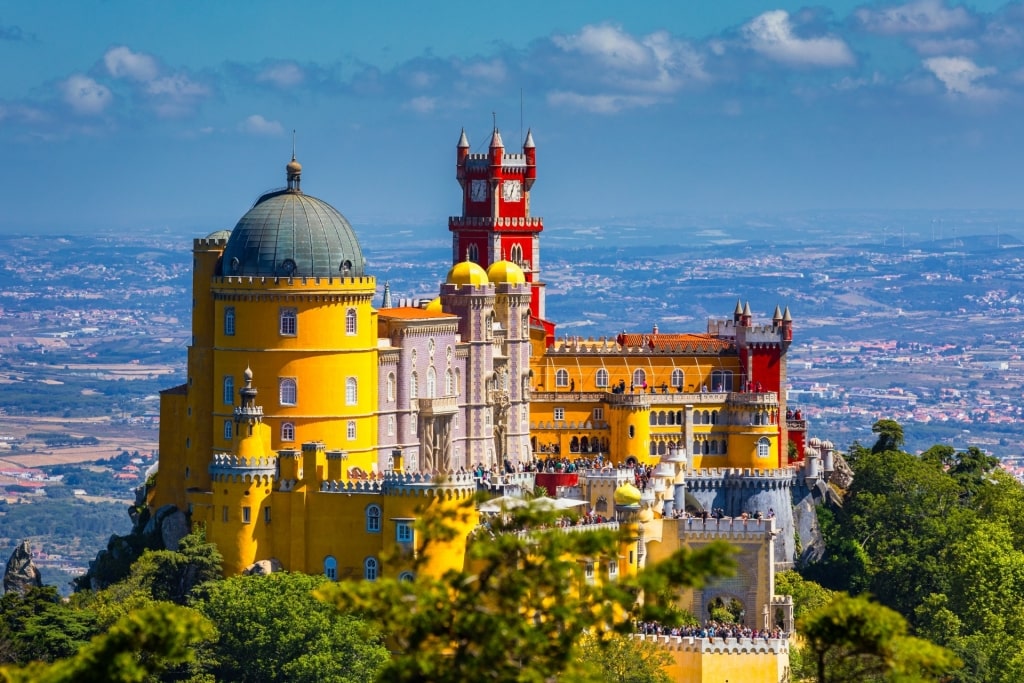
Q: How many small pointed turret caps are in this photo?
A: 7